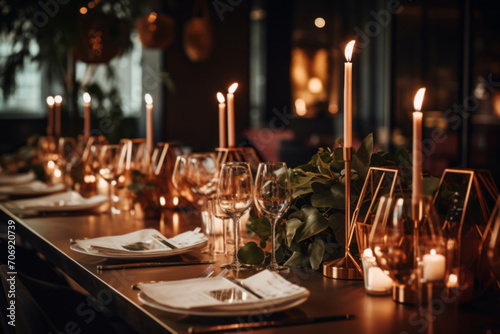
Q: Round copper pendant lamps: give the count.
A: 3